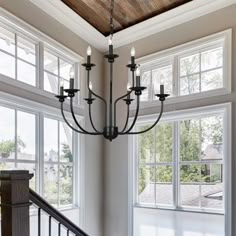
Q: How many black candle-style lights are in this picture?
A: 9